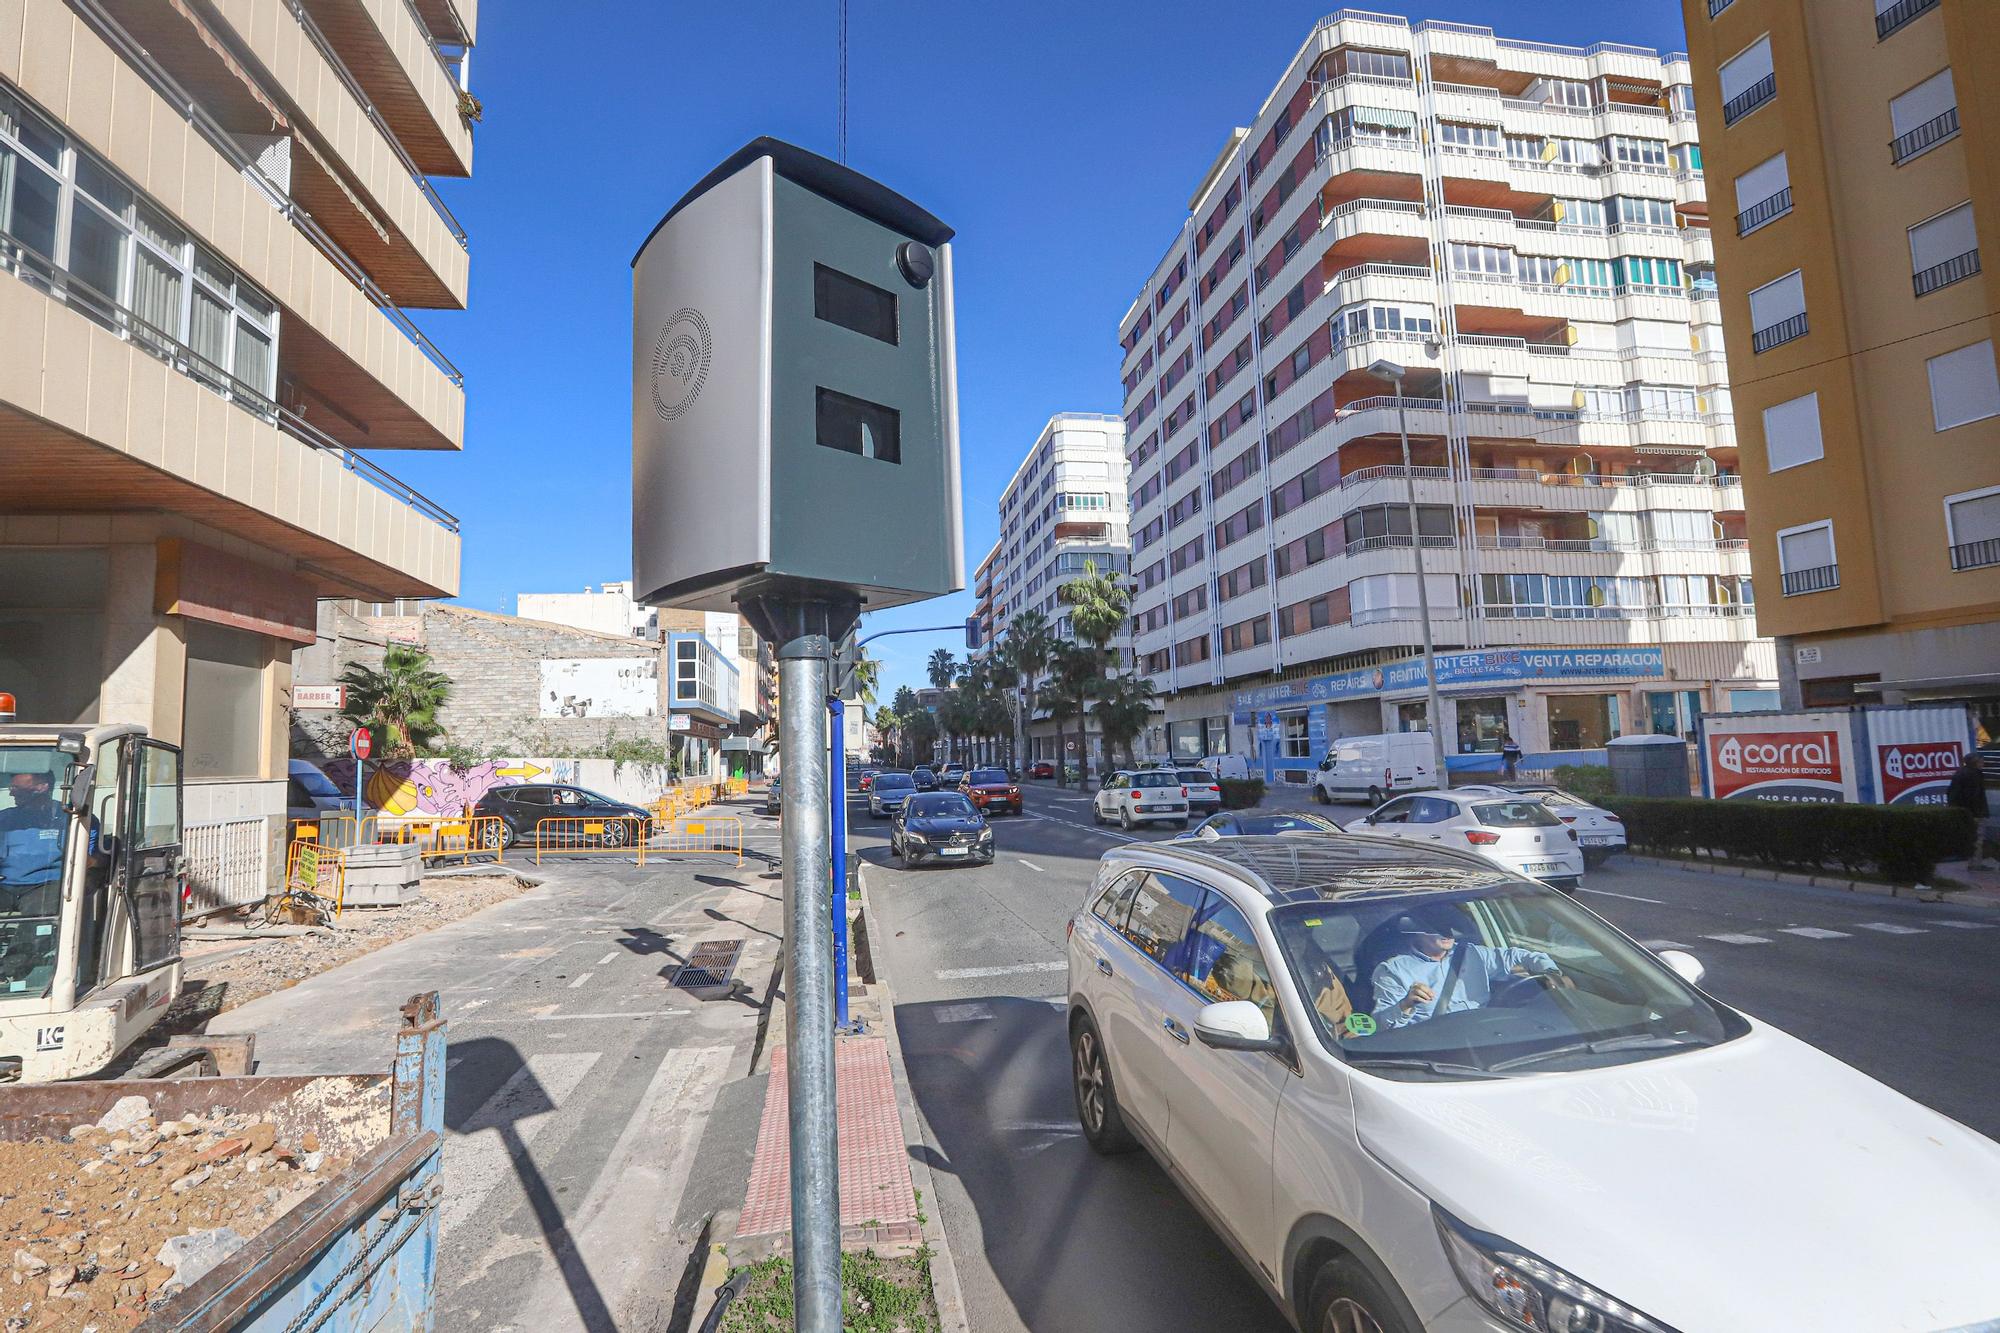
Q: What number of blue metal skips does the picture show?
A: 1